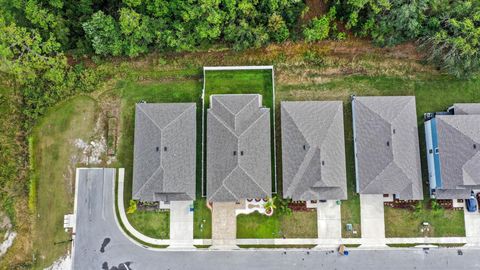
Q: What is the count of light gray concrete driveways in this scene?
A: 4